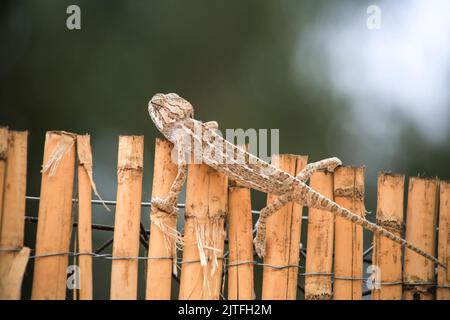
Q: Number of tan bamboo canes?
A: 14